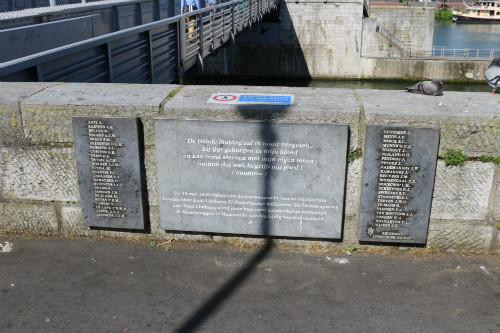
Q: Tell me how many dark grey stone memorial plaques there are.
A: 3